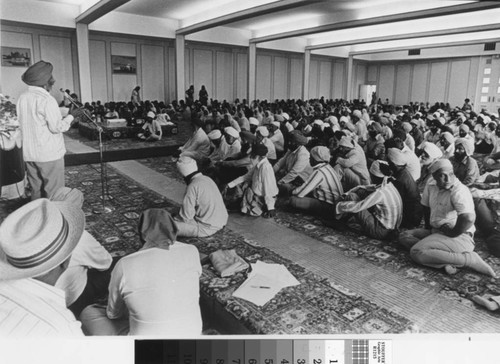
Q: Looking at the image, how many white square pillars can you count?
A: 5